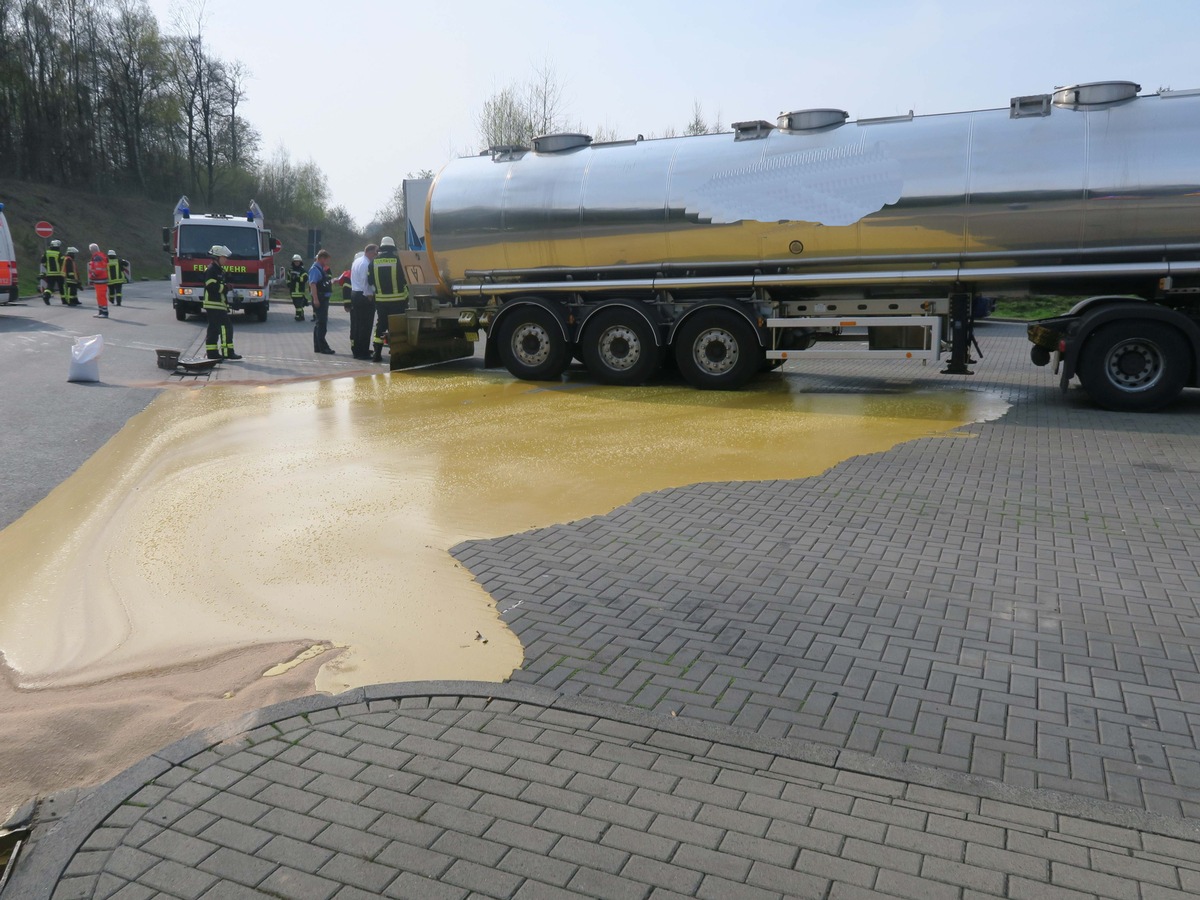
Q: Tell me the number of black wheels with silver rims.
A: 4